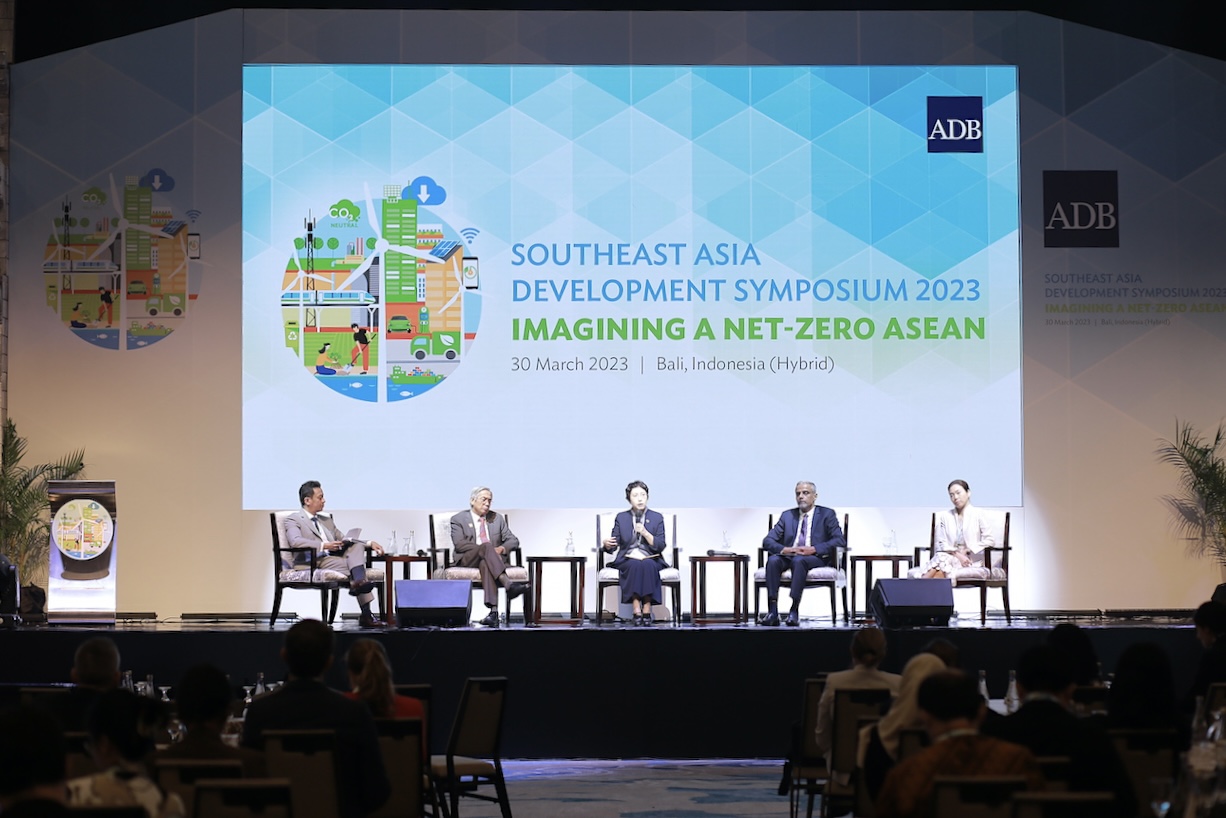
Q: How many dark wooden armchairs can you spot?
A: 5